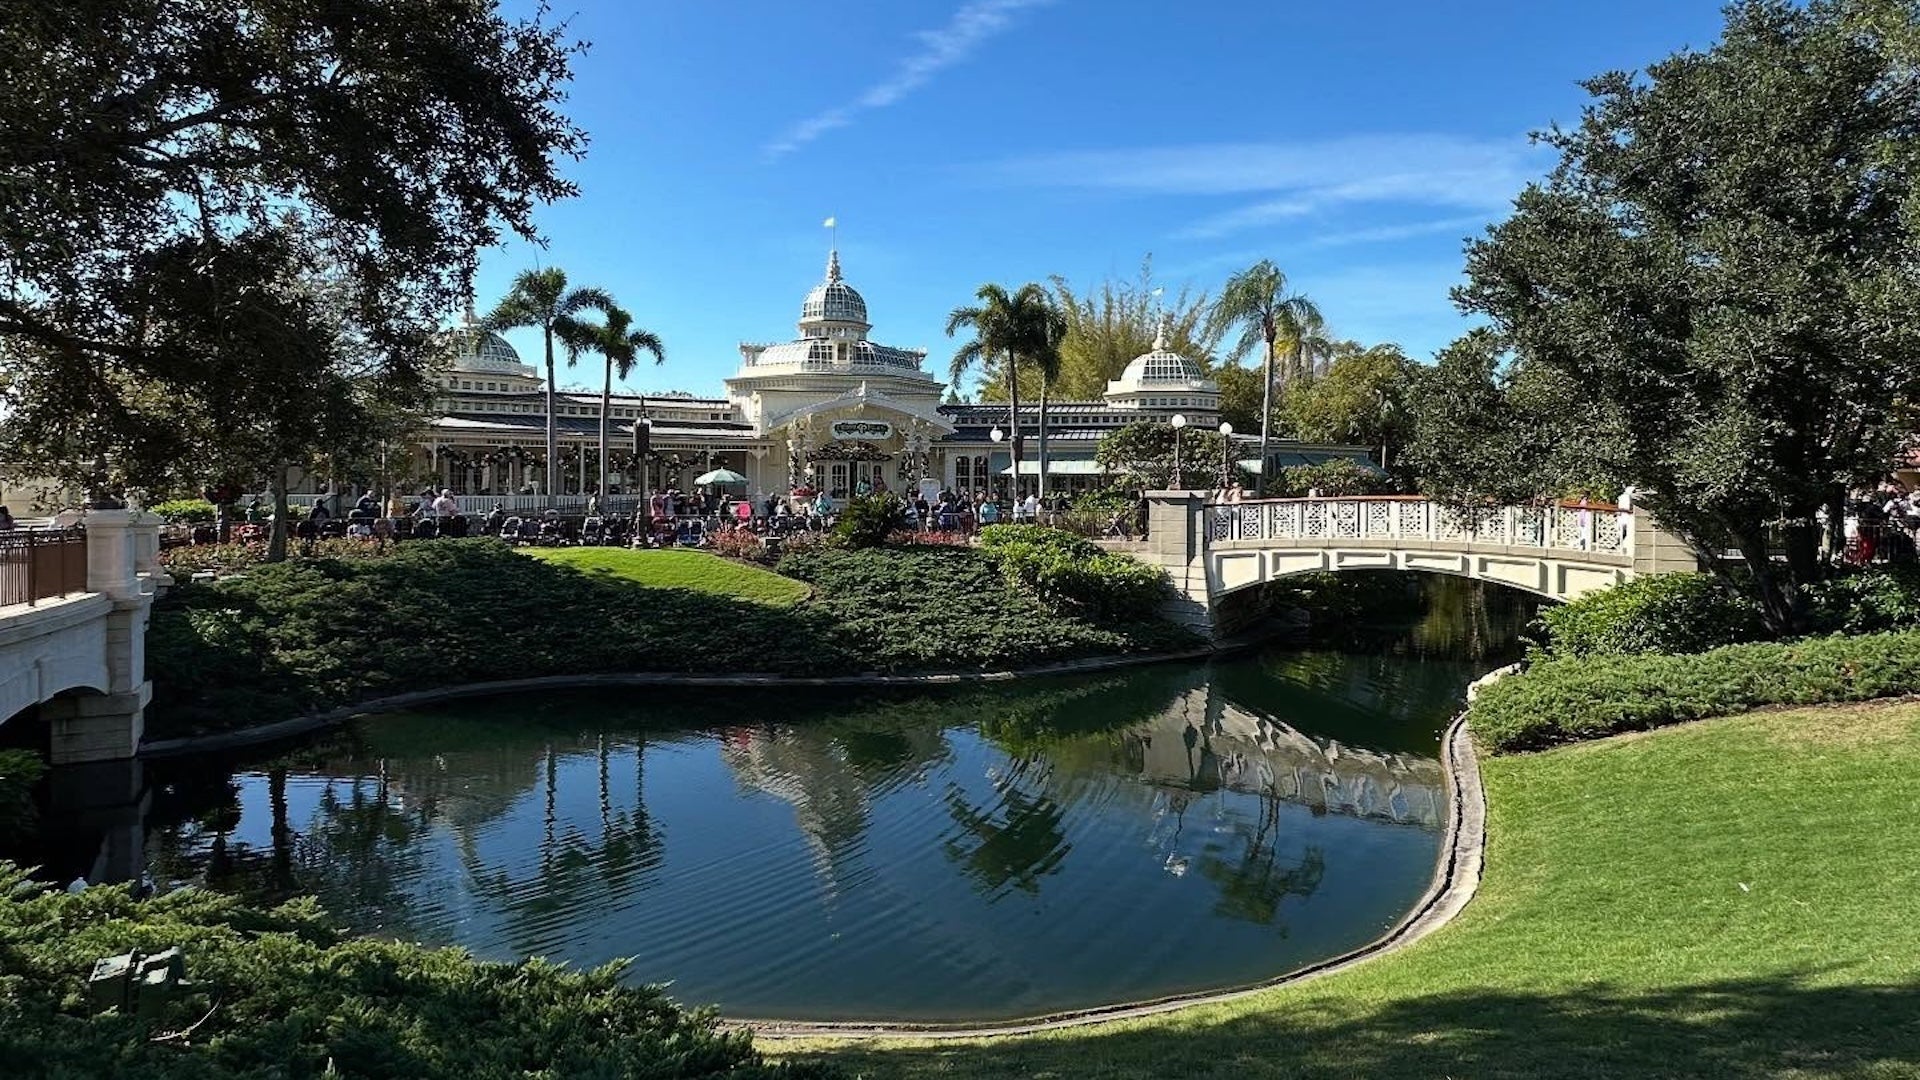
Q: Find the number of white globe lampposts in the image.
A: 3